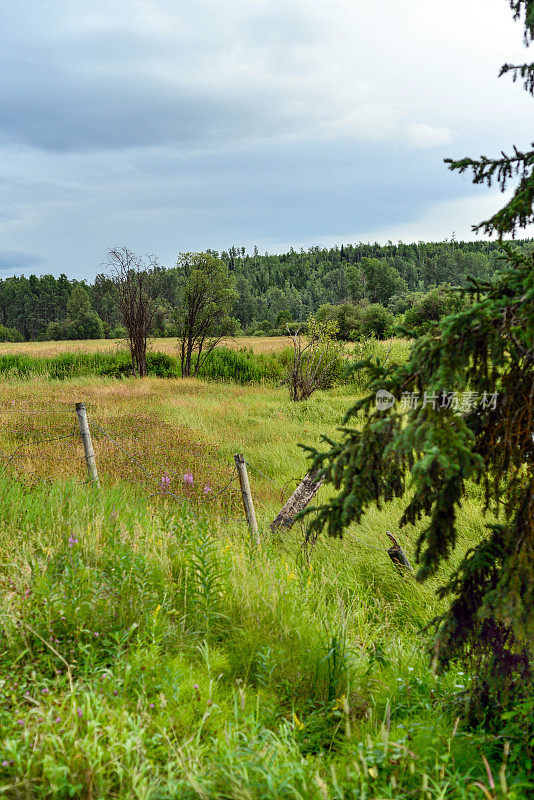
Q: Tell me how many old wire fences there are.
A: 1